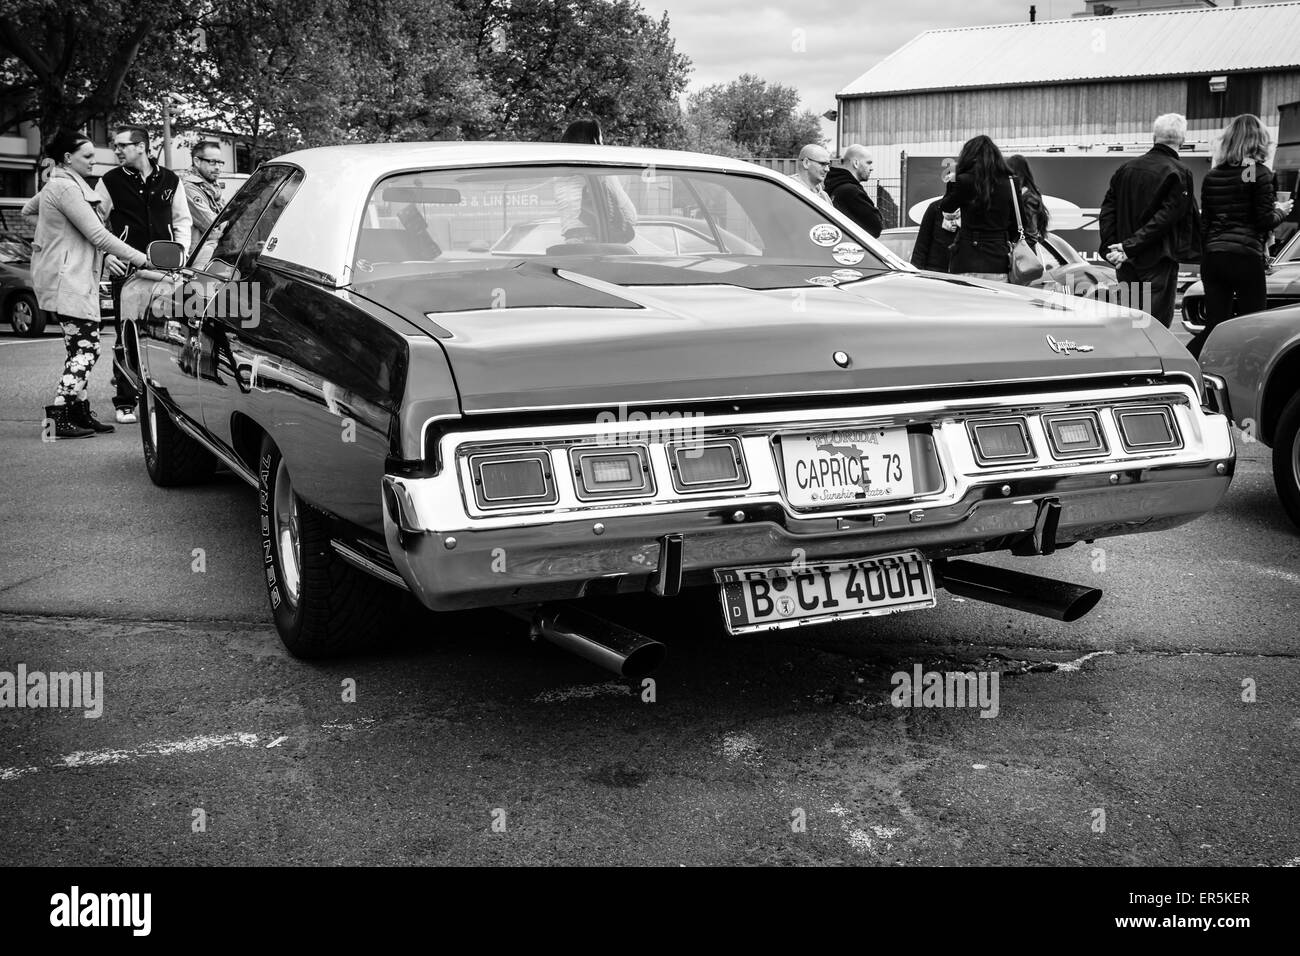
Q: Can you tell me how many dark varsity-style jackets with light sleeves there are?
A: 1